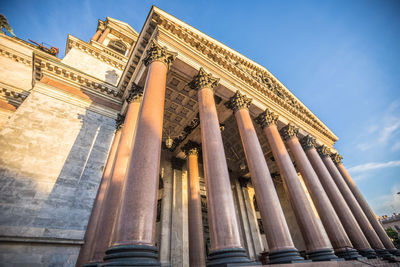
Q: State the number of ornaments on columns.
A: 11